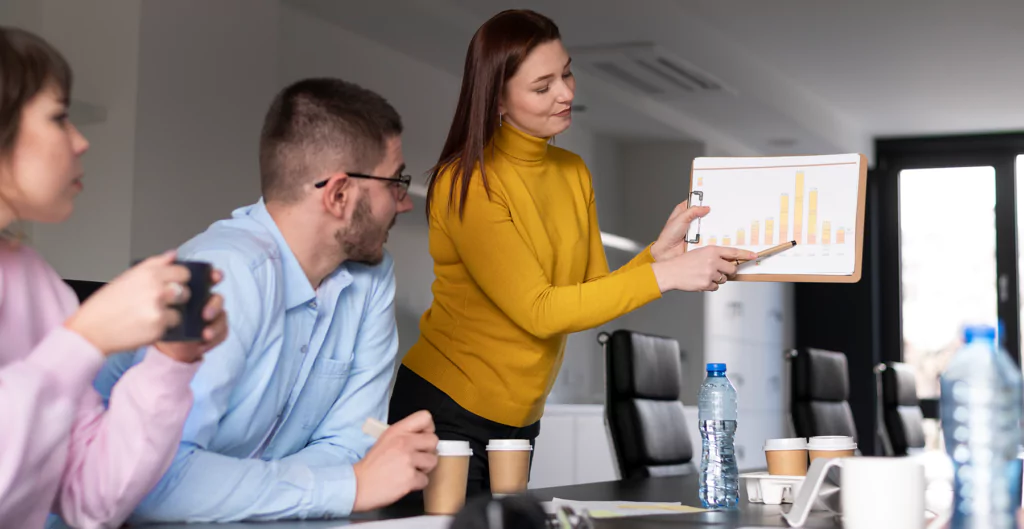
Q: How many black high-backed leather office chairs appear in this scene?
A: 3